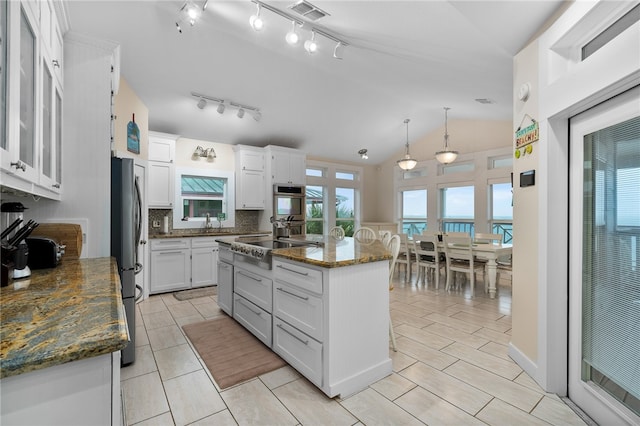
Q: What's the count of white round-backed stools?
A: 4